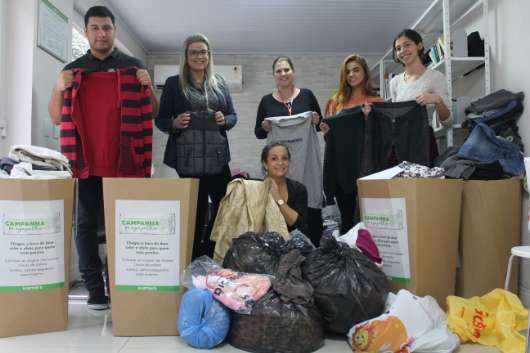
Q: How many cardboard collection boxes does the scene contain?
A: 4